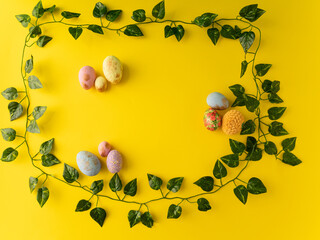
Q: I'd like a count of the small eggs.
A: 2